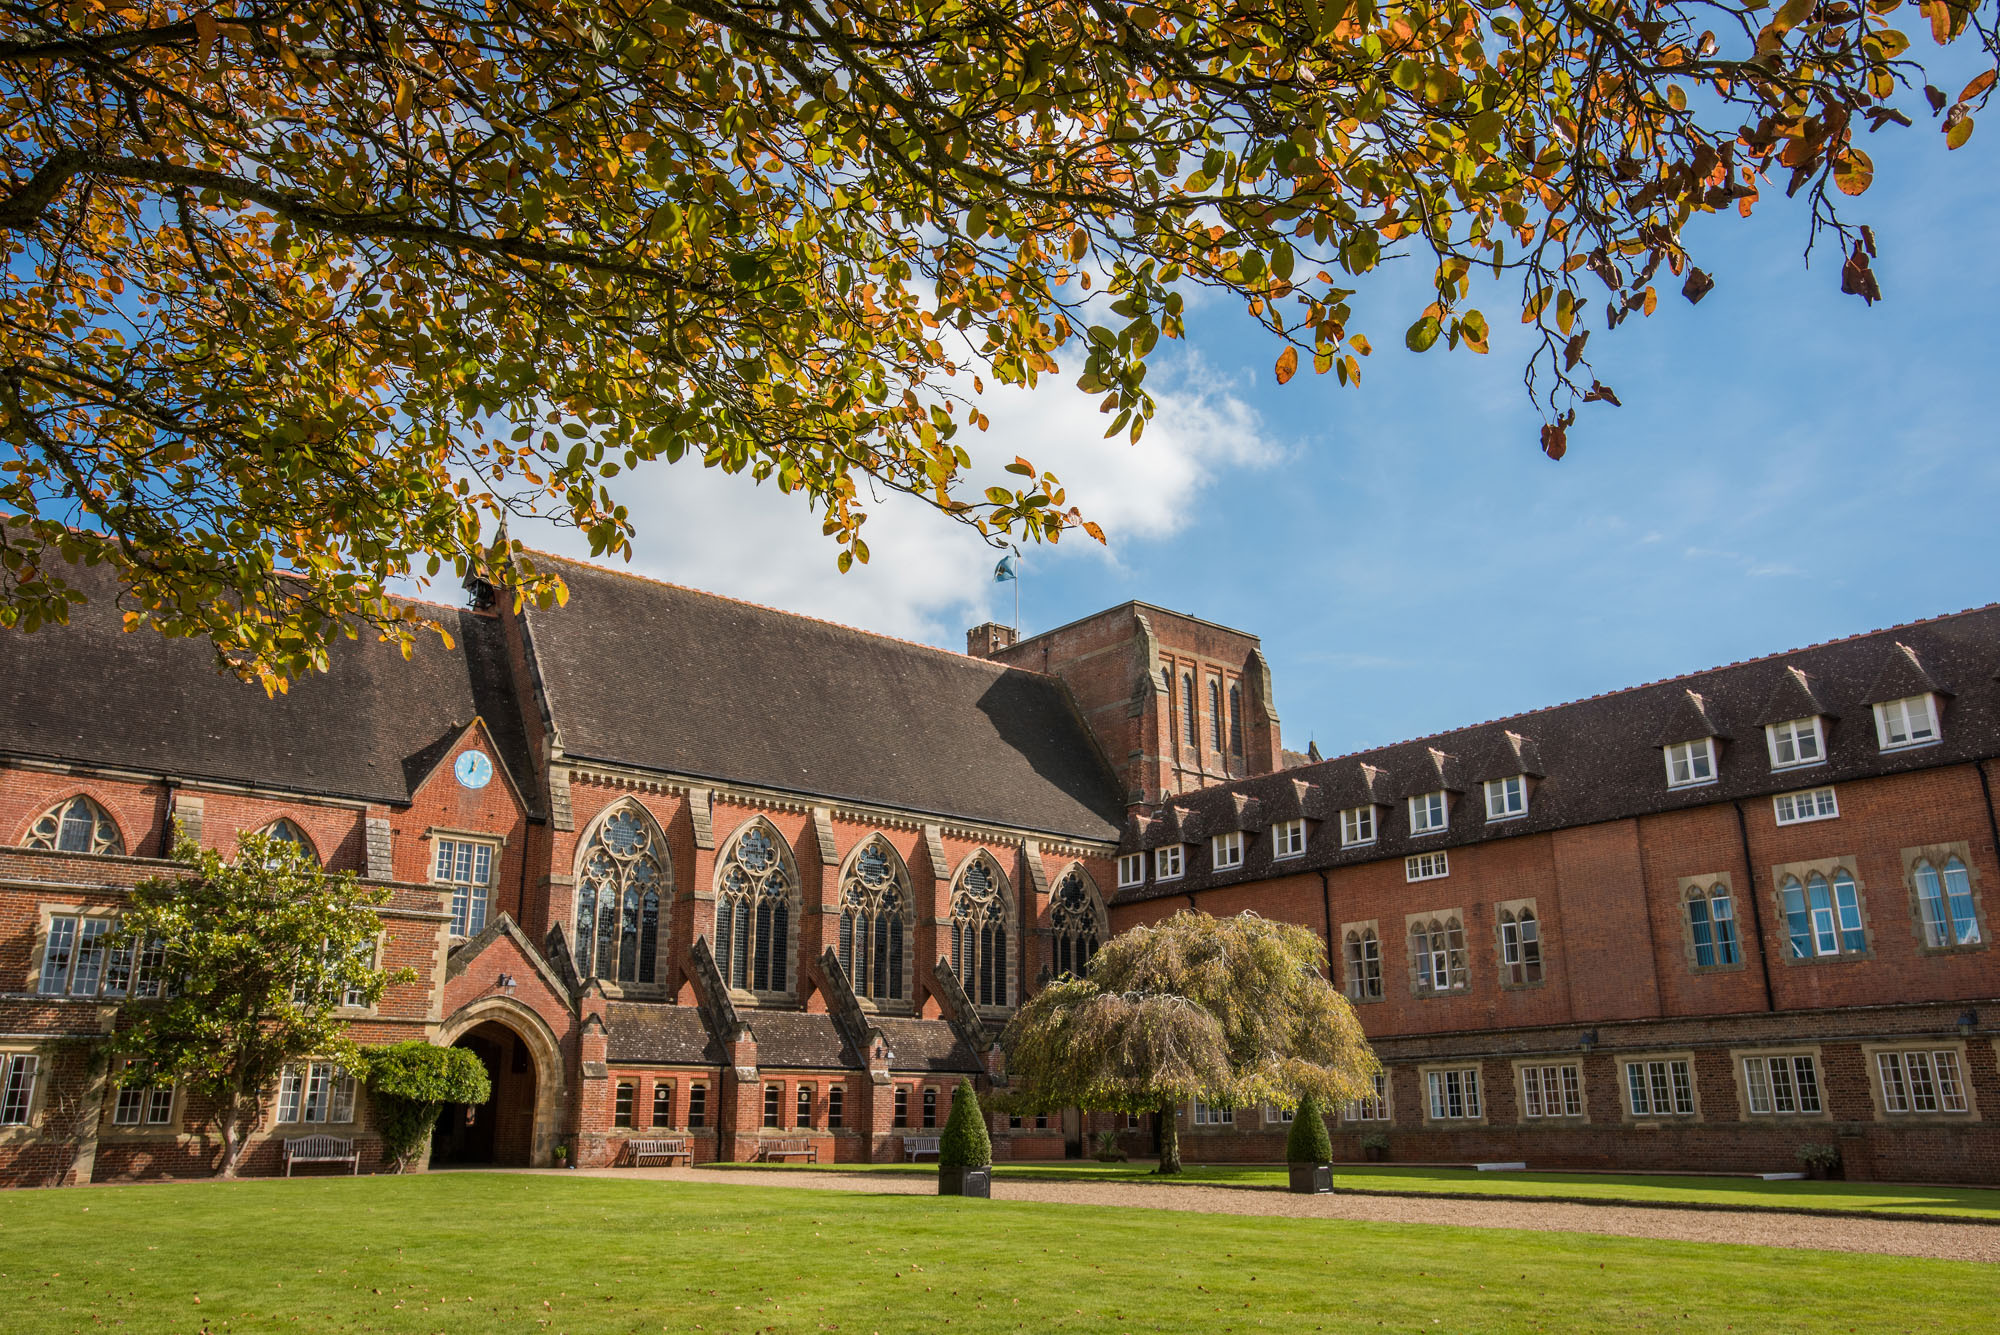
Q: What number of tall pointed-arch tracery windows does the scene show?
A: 5